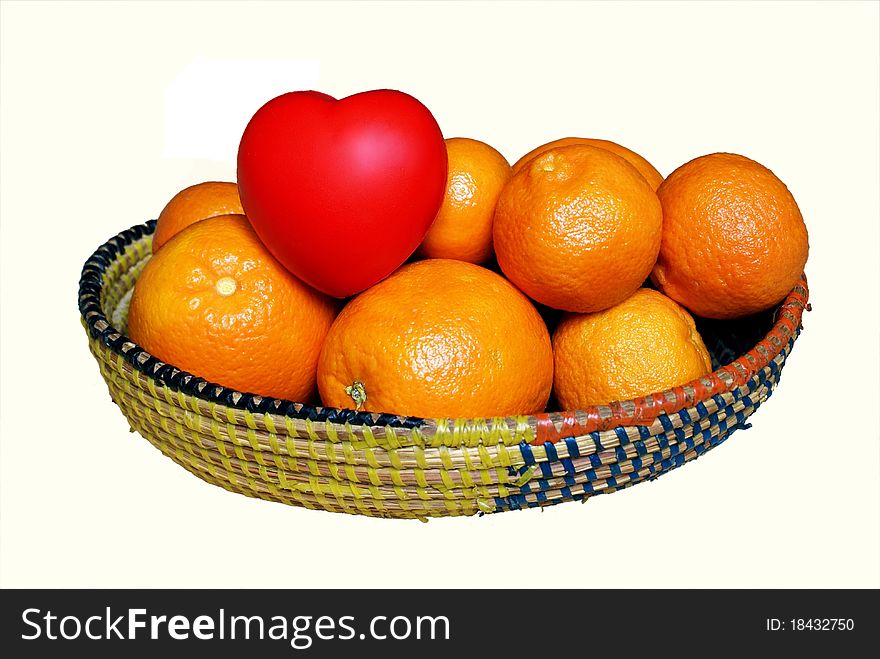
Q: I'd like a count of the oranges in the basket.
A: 8